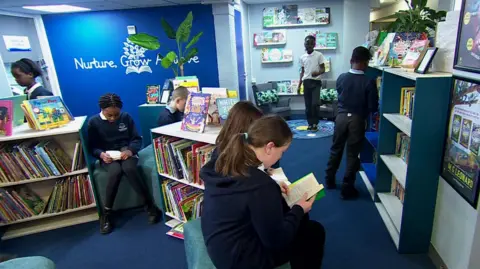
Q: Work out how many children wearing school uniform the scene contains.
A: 7